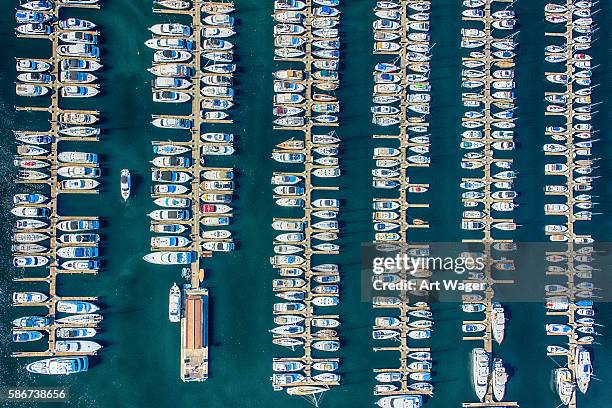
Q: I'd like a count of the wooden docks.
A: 6